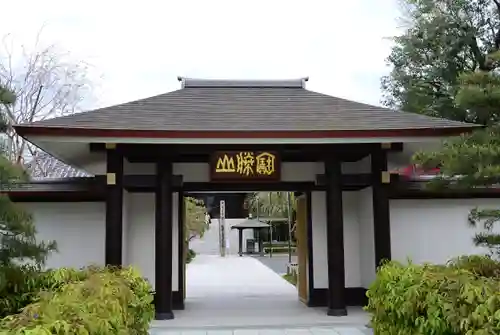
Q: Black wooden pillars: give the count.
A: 4